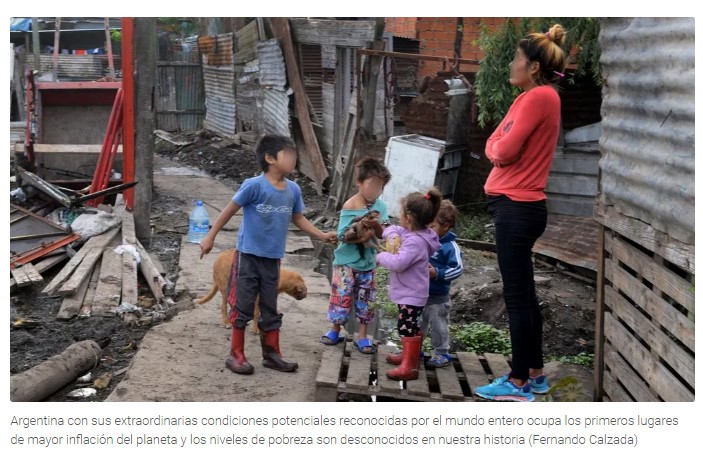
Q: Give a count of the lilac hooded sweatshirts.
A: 1